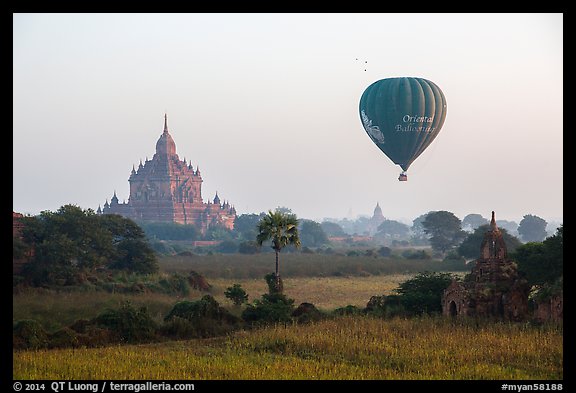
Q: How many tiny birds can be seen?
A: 3